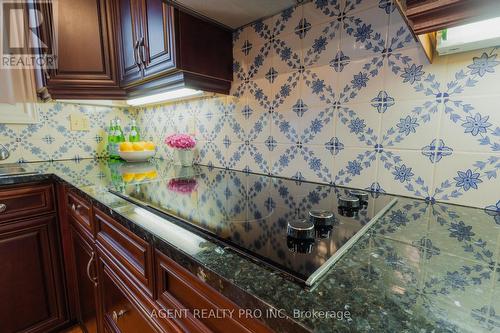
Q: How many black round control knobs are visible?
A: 4